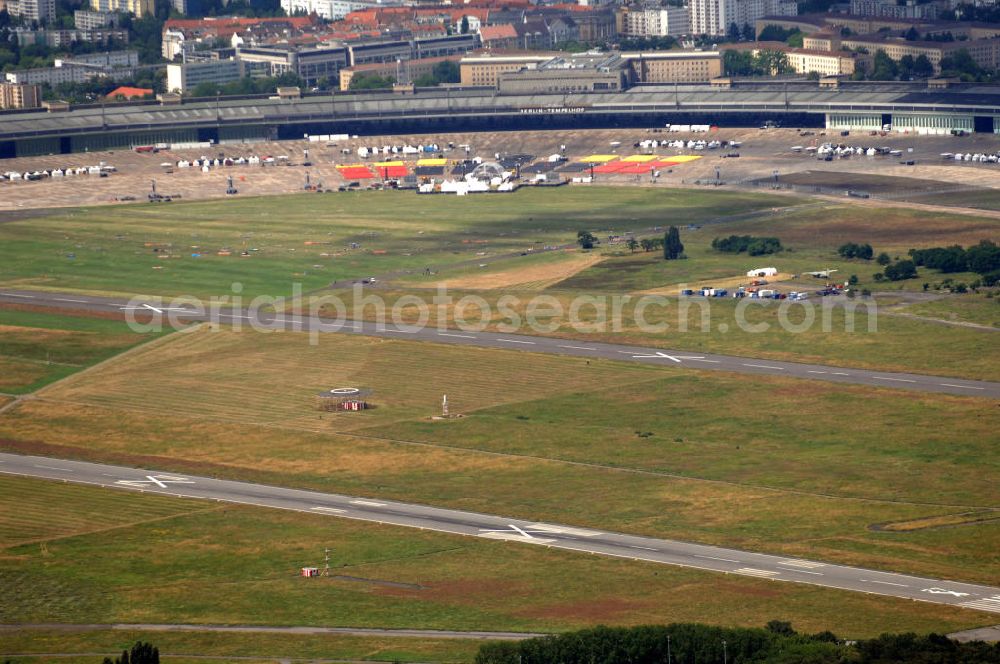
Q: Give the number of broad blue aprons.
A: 0